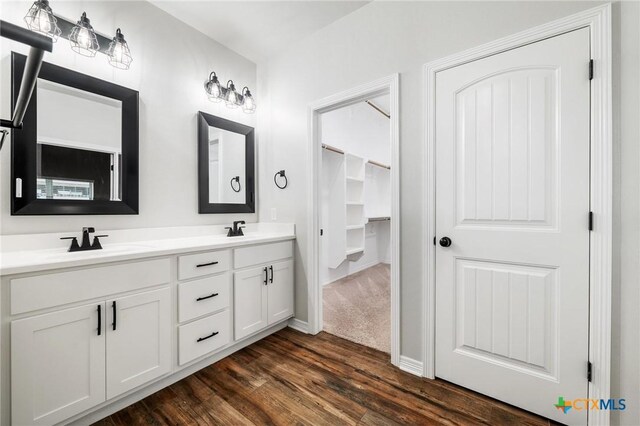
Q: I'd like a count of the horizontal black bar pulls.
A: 3